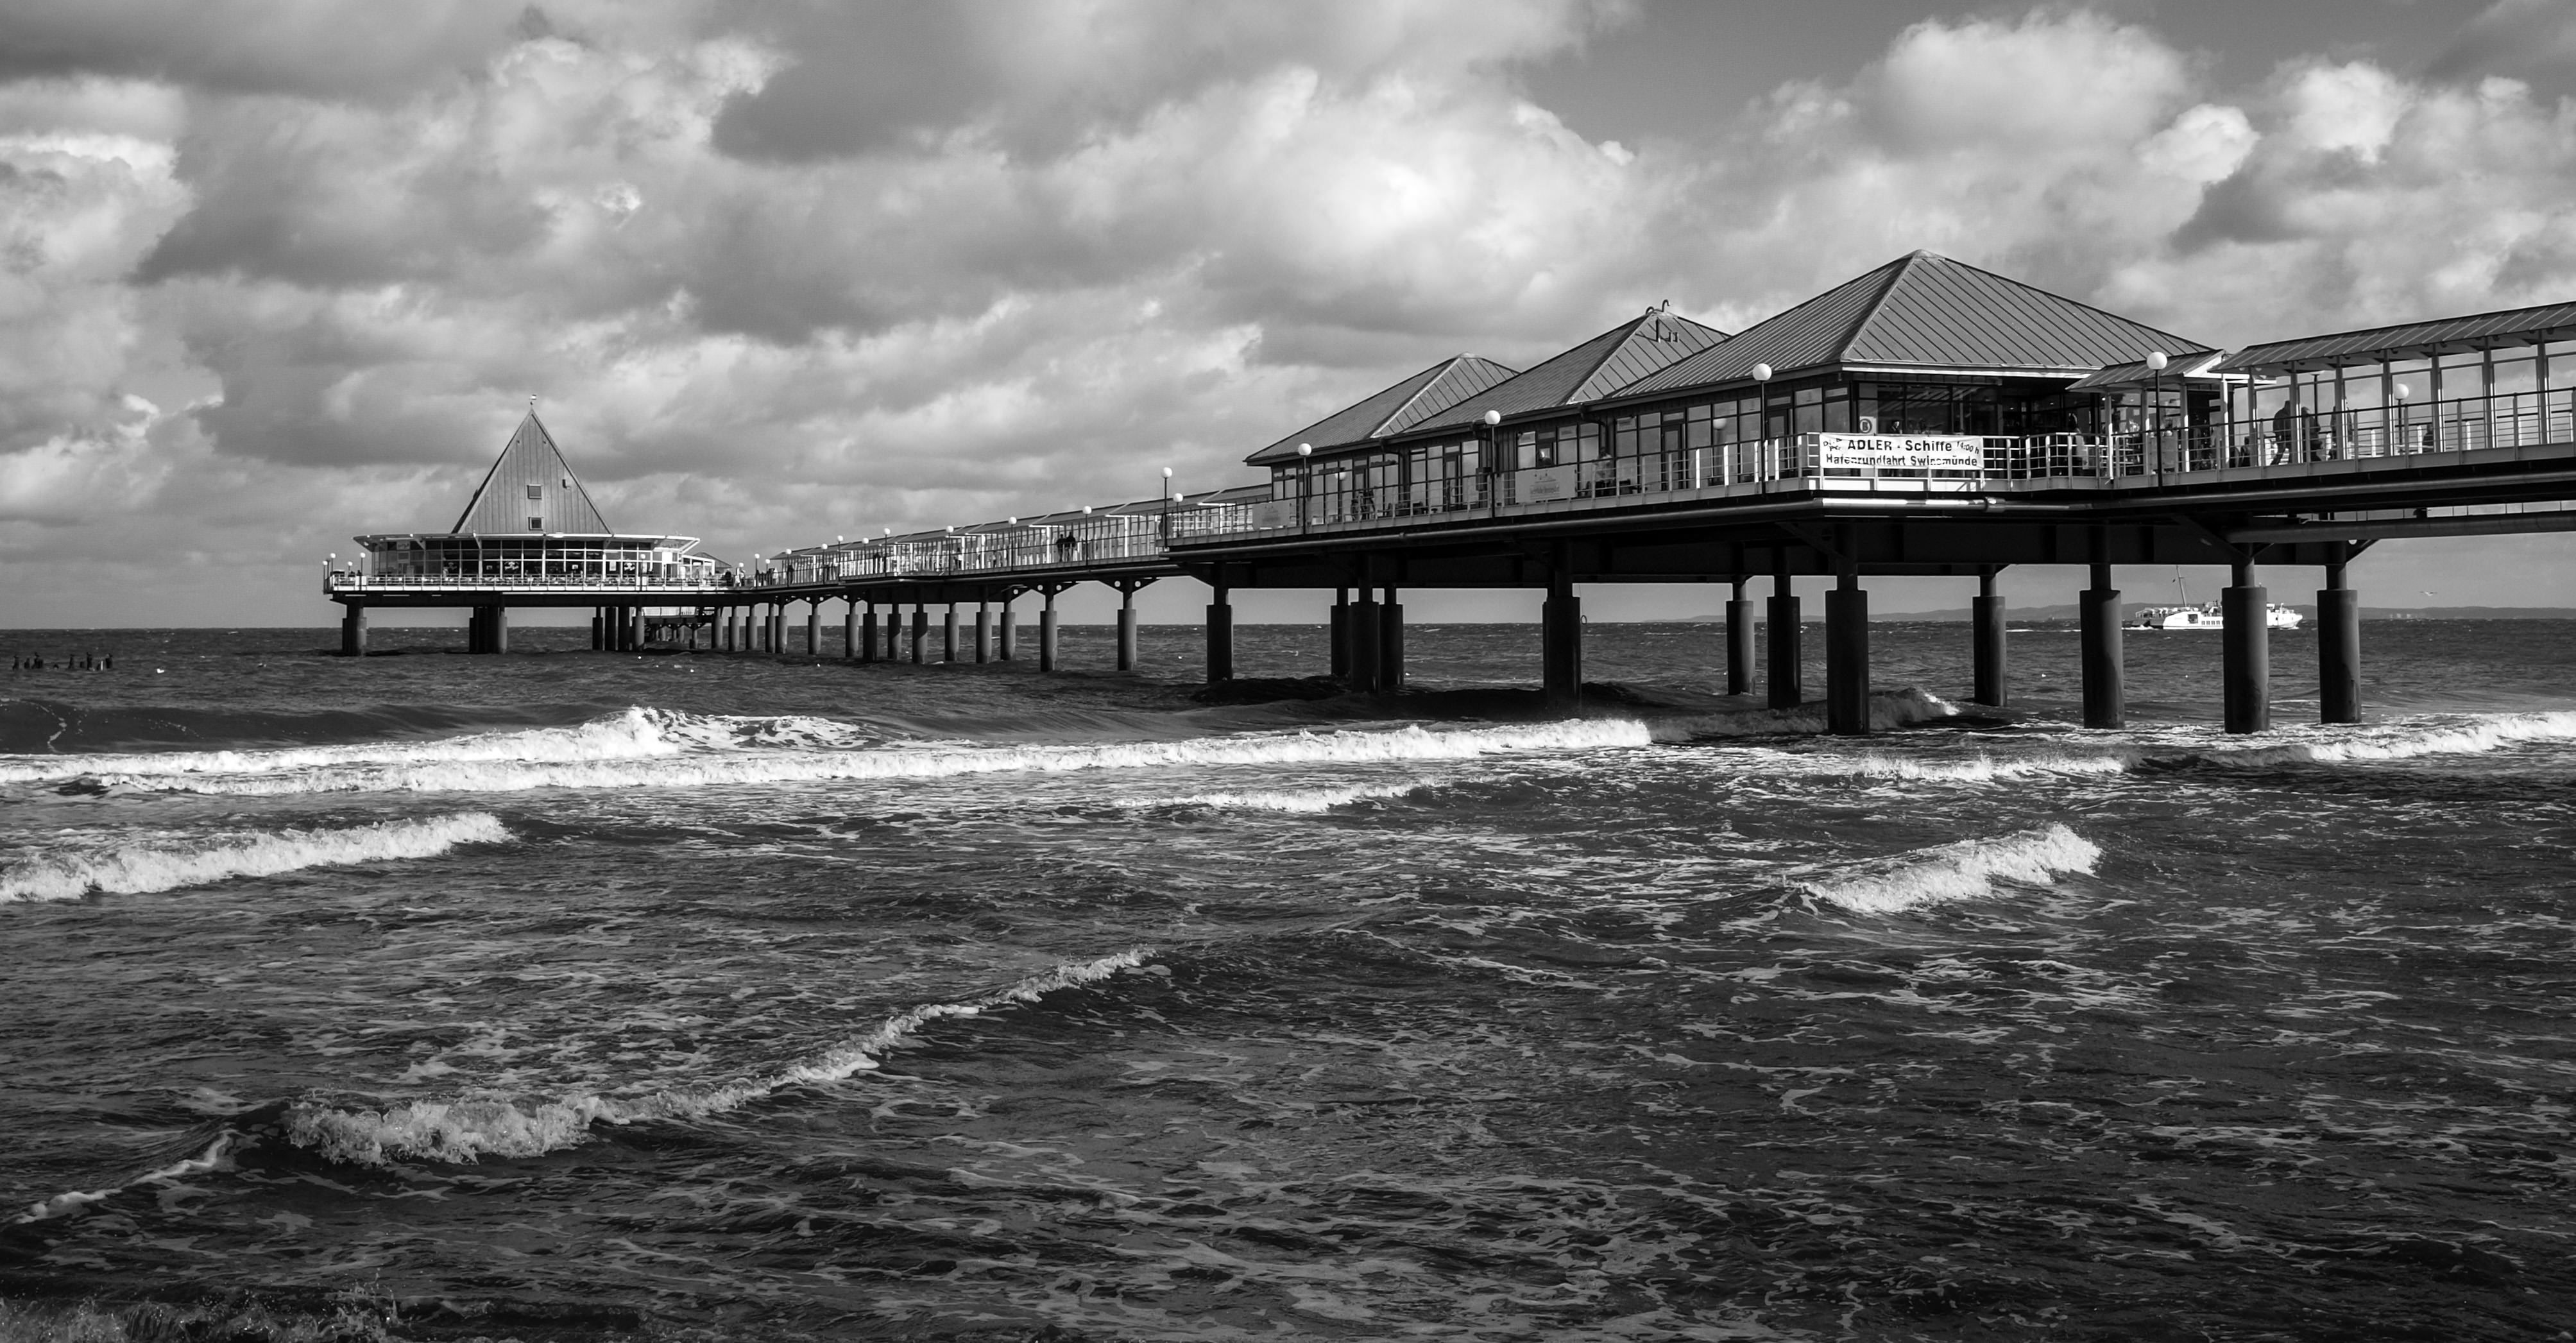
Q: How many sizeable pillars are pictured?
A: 12